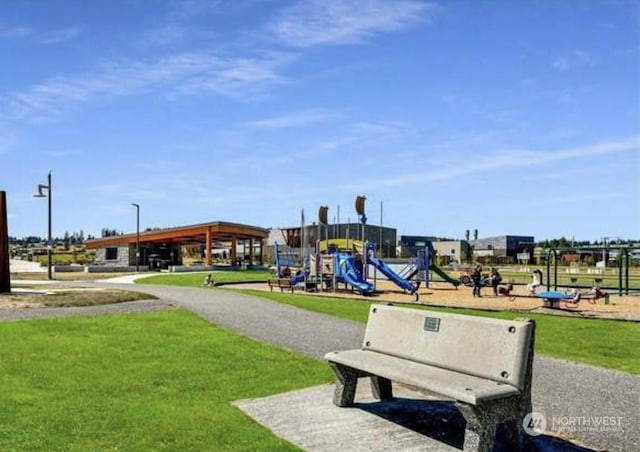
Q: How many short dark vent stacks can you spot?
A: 2